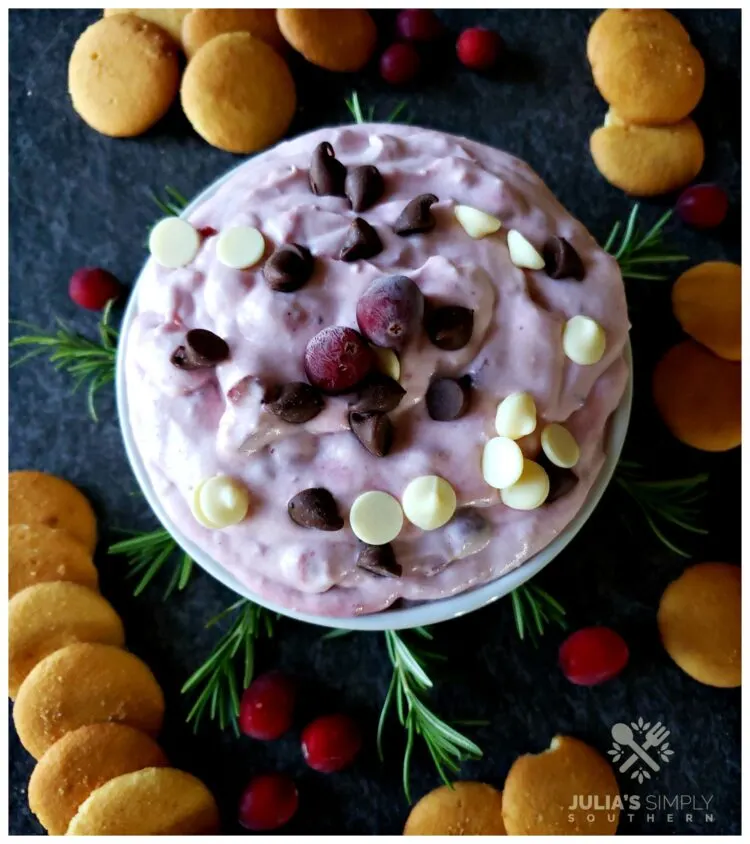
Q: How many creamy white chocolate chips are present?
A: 14